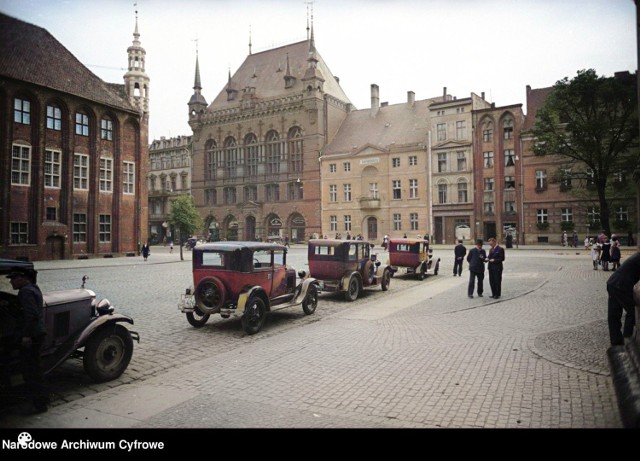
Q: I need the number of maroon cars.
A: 3